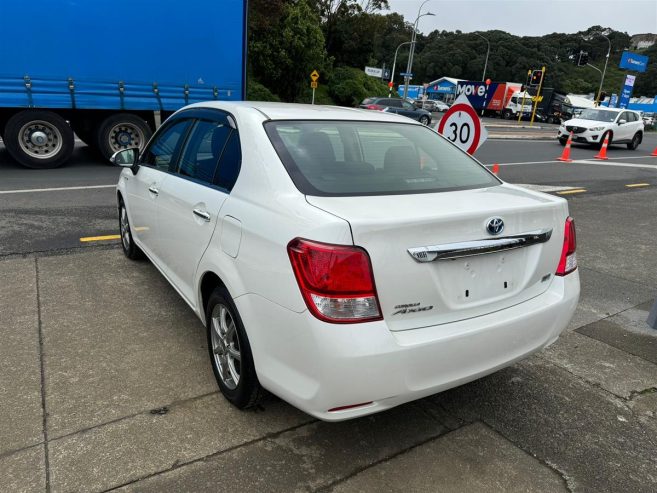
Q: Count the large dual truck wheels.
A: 2